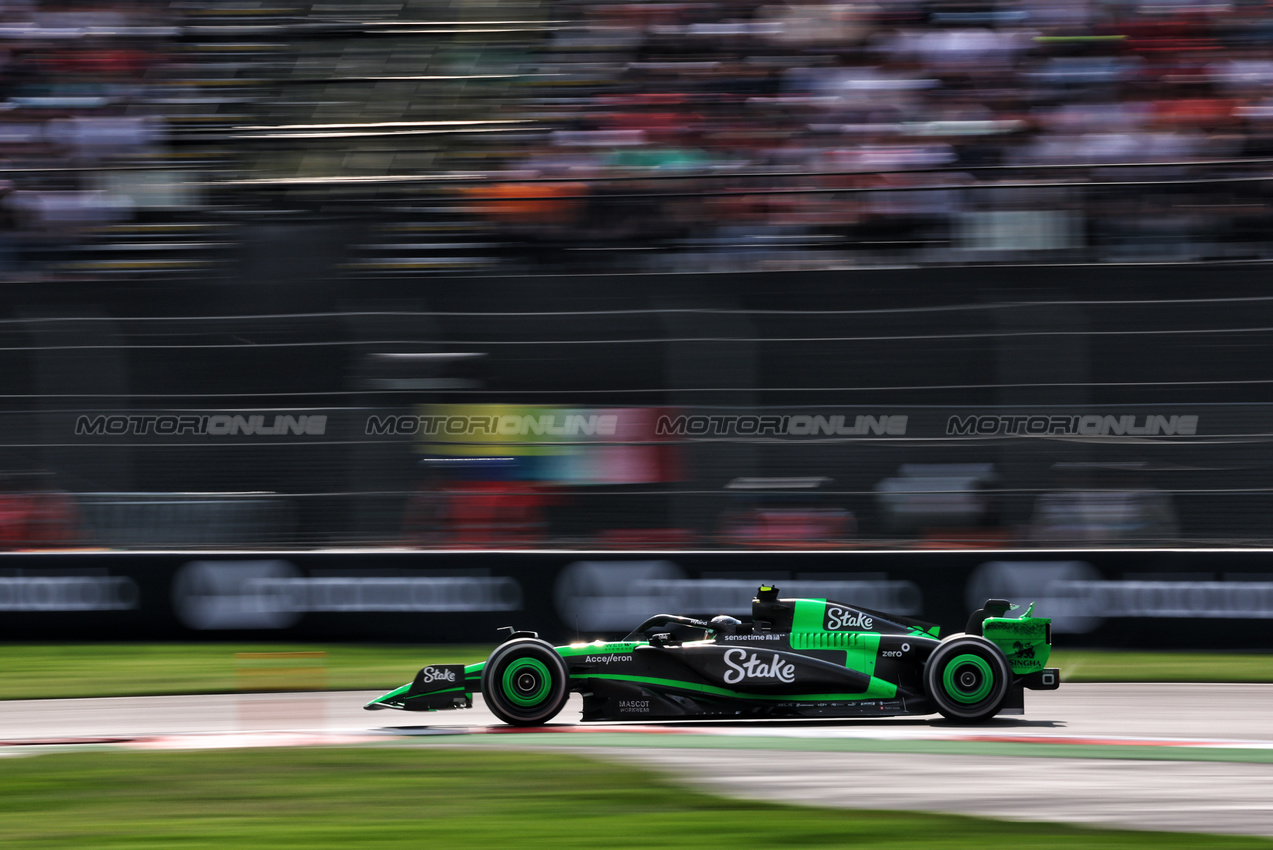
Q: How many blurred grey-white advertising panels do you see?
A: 4